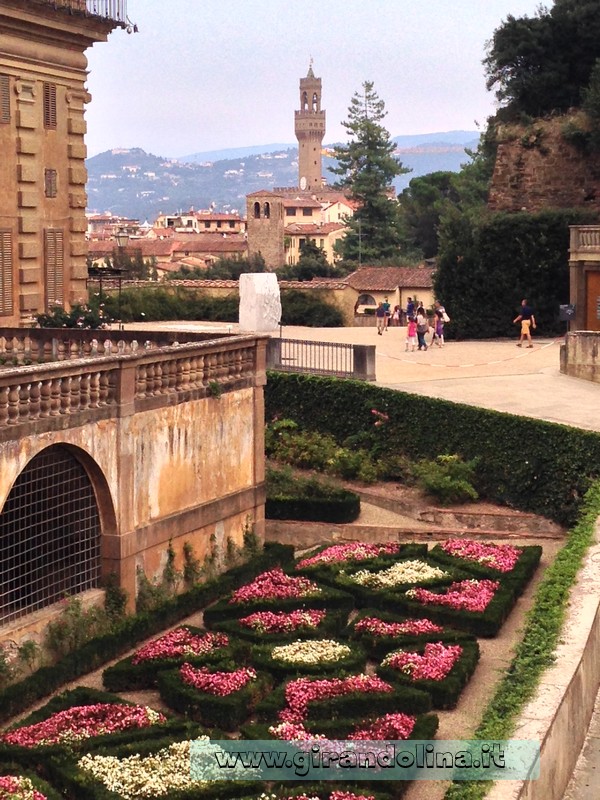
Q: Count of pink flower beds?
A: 14